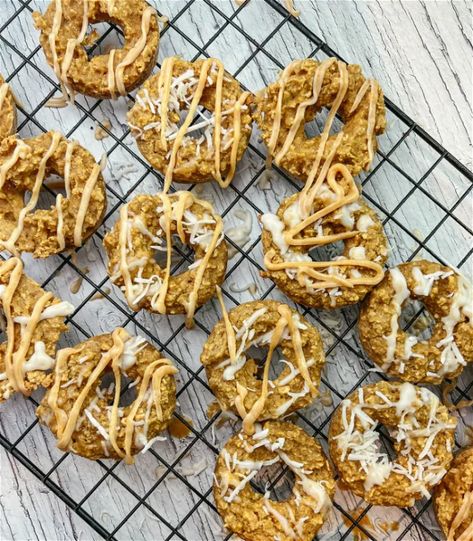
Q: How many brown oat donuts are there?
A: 14